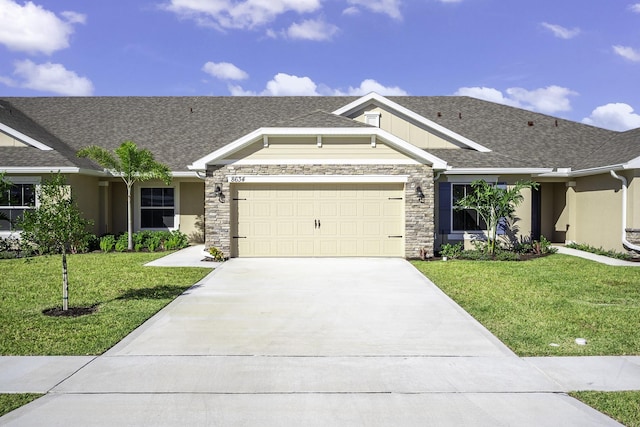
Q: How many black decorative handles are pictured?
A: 2